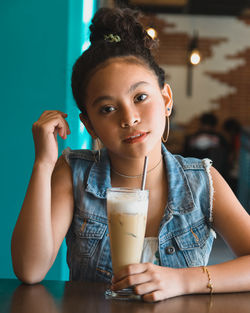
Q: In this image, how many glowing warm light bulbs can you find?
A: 2